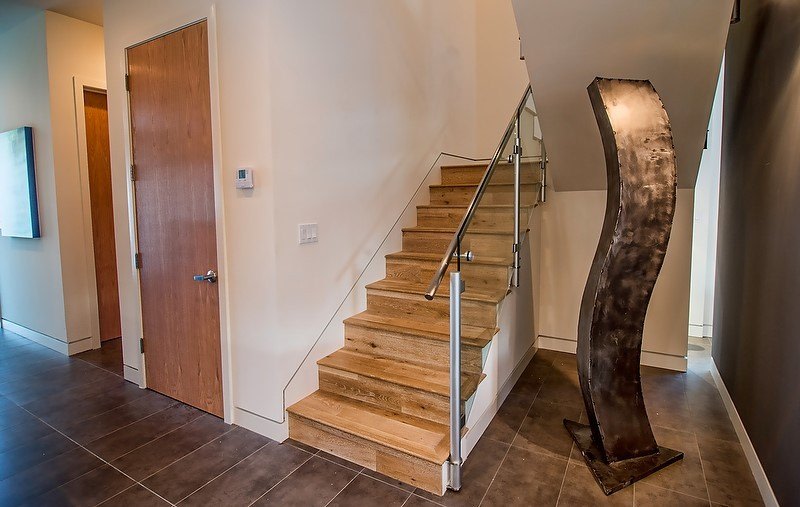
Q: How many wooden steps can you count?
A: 9